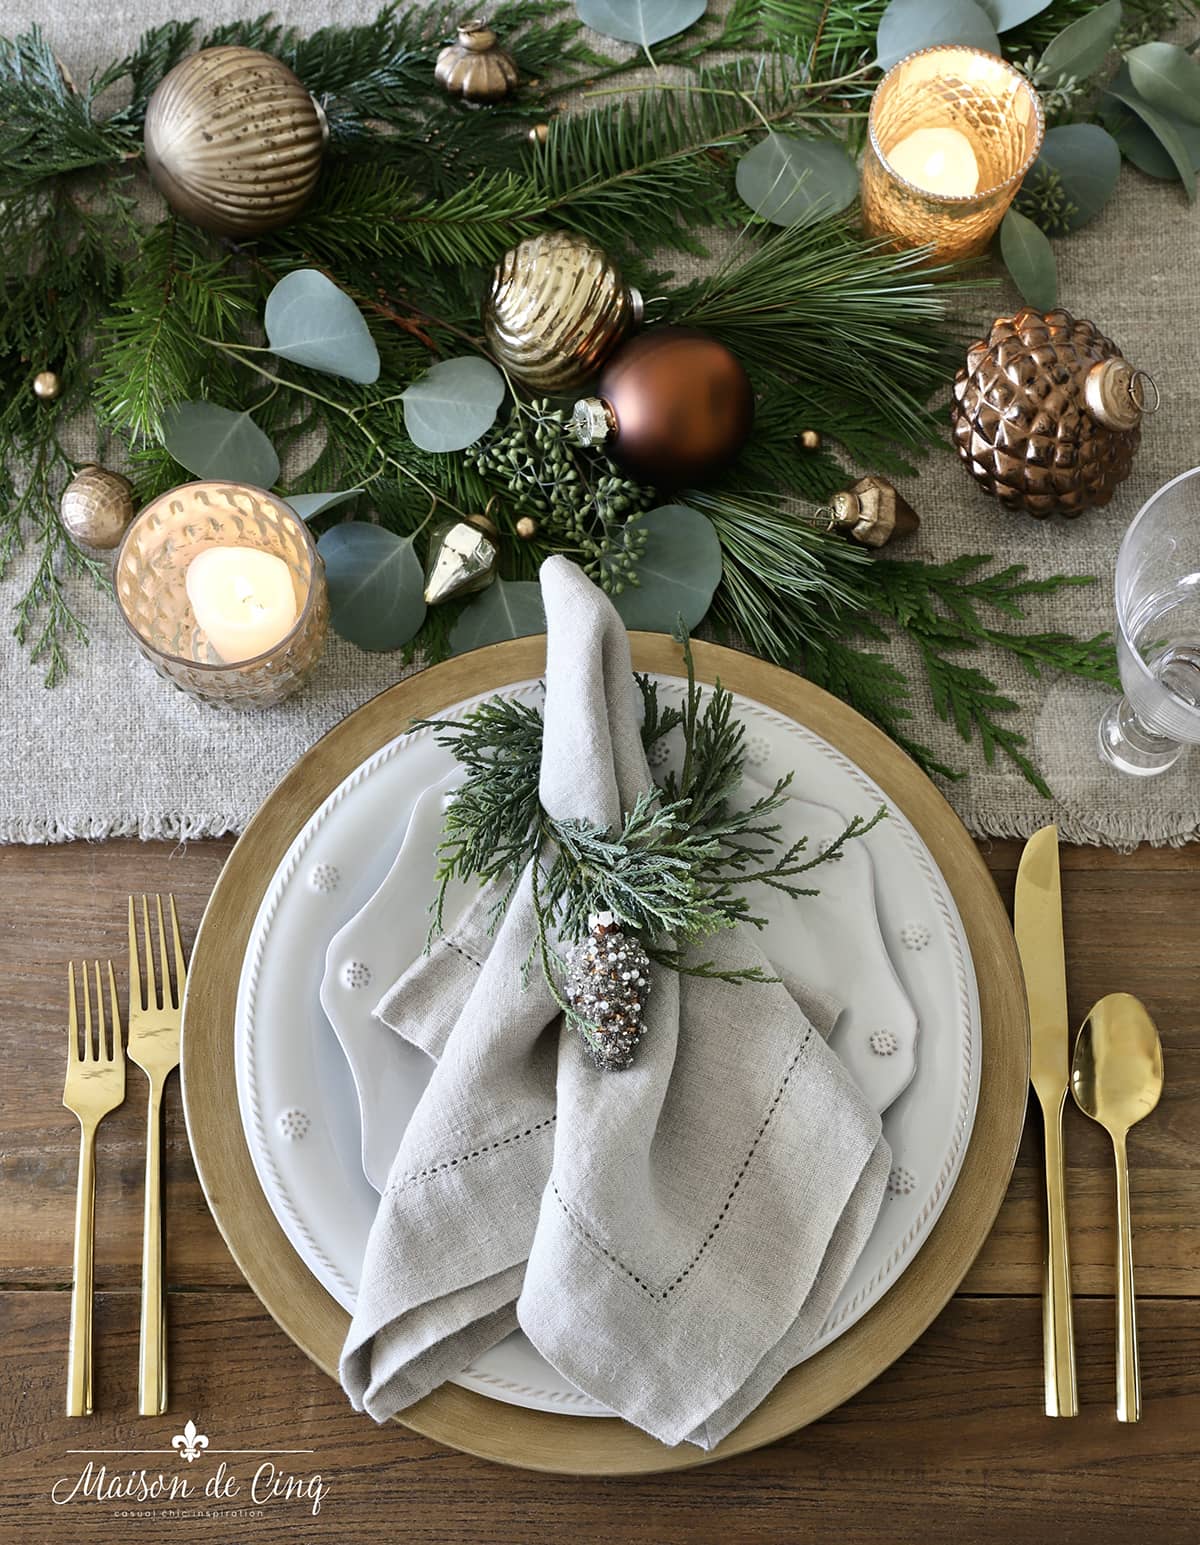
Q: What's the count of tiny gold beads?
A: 4